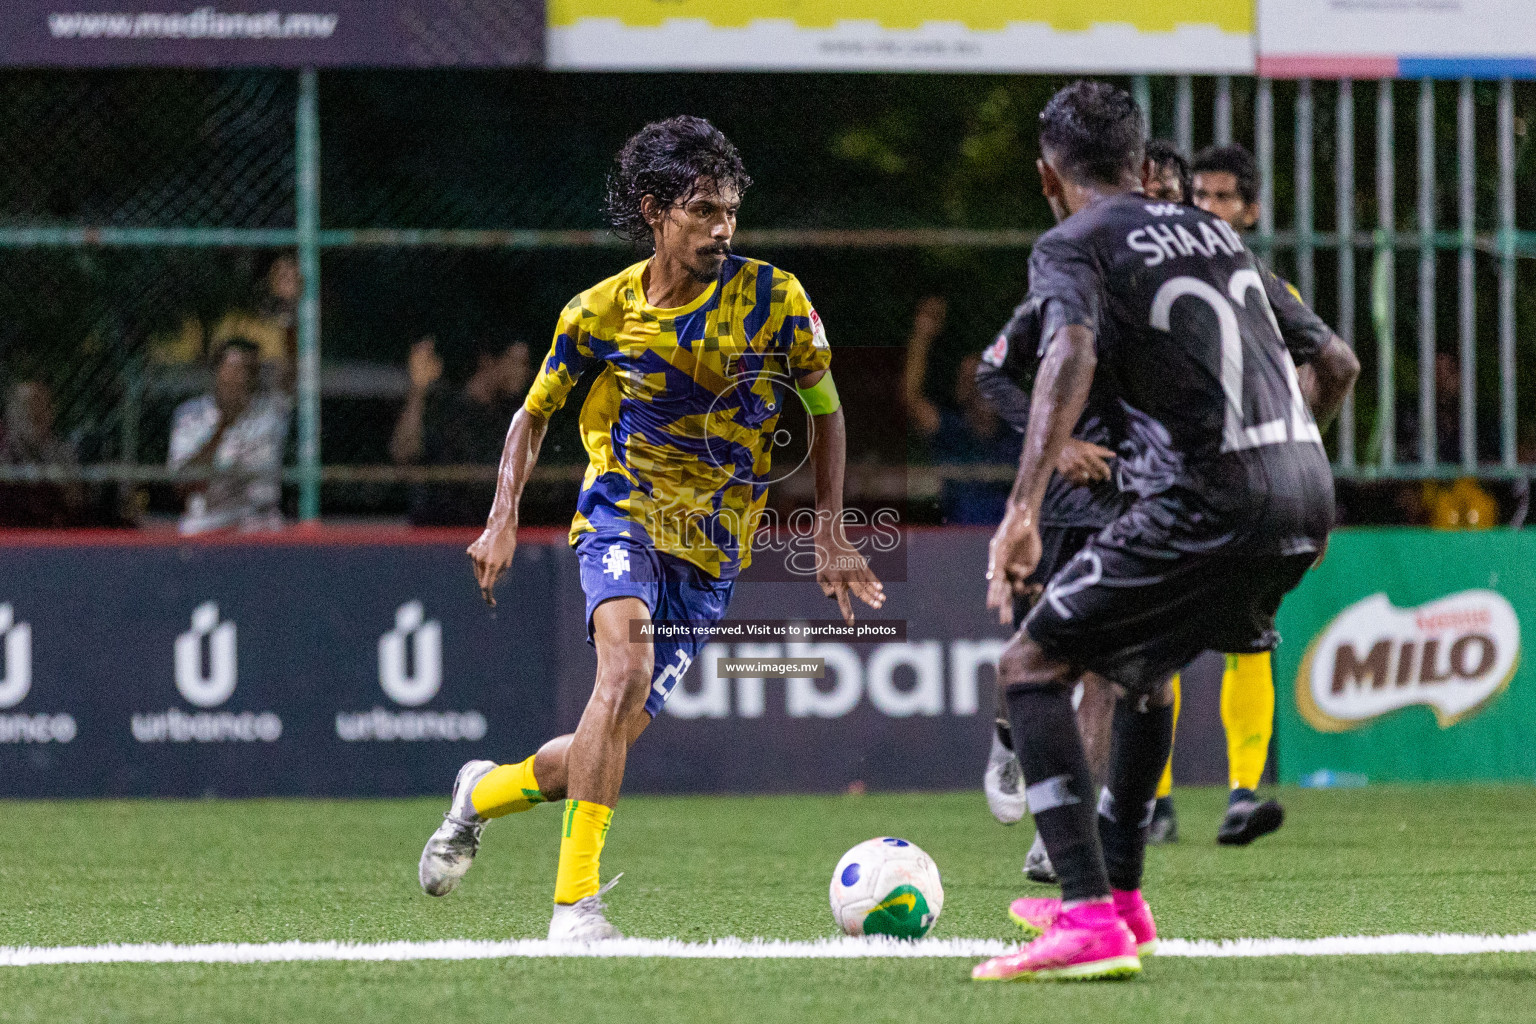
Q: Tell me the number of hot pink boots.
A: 2